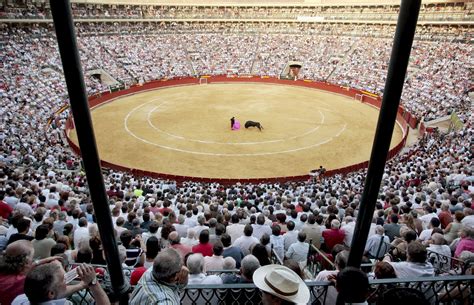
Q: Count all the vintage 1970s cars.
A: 0